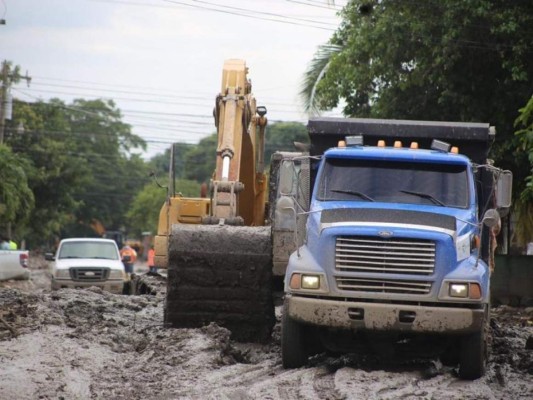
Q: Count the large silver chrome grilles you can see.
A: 1